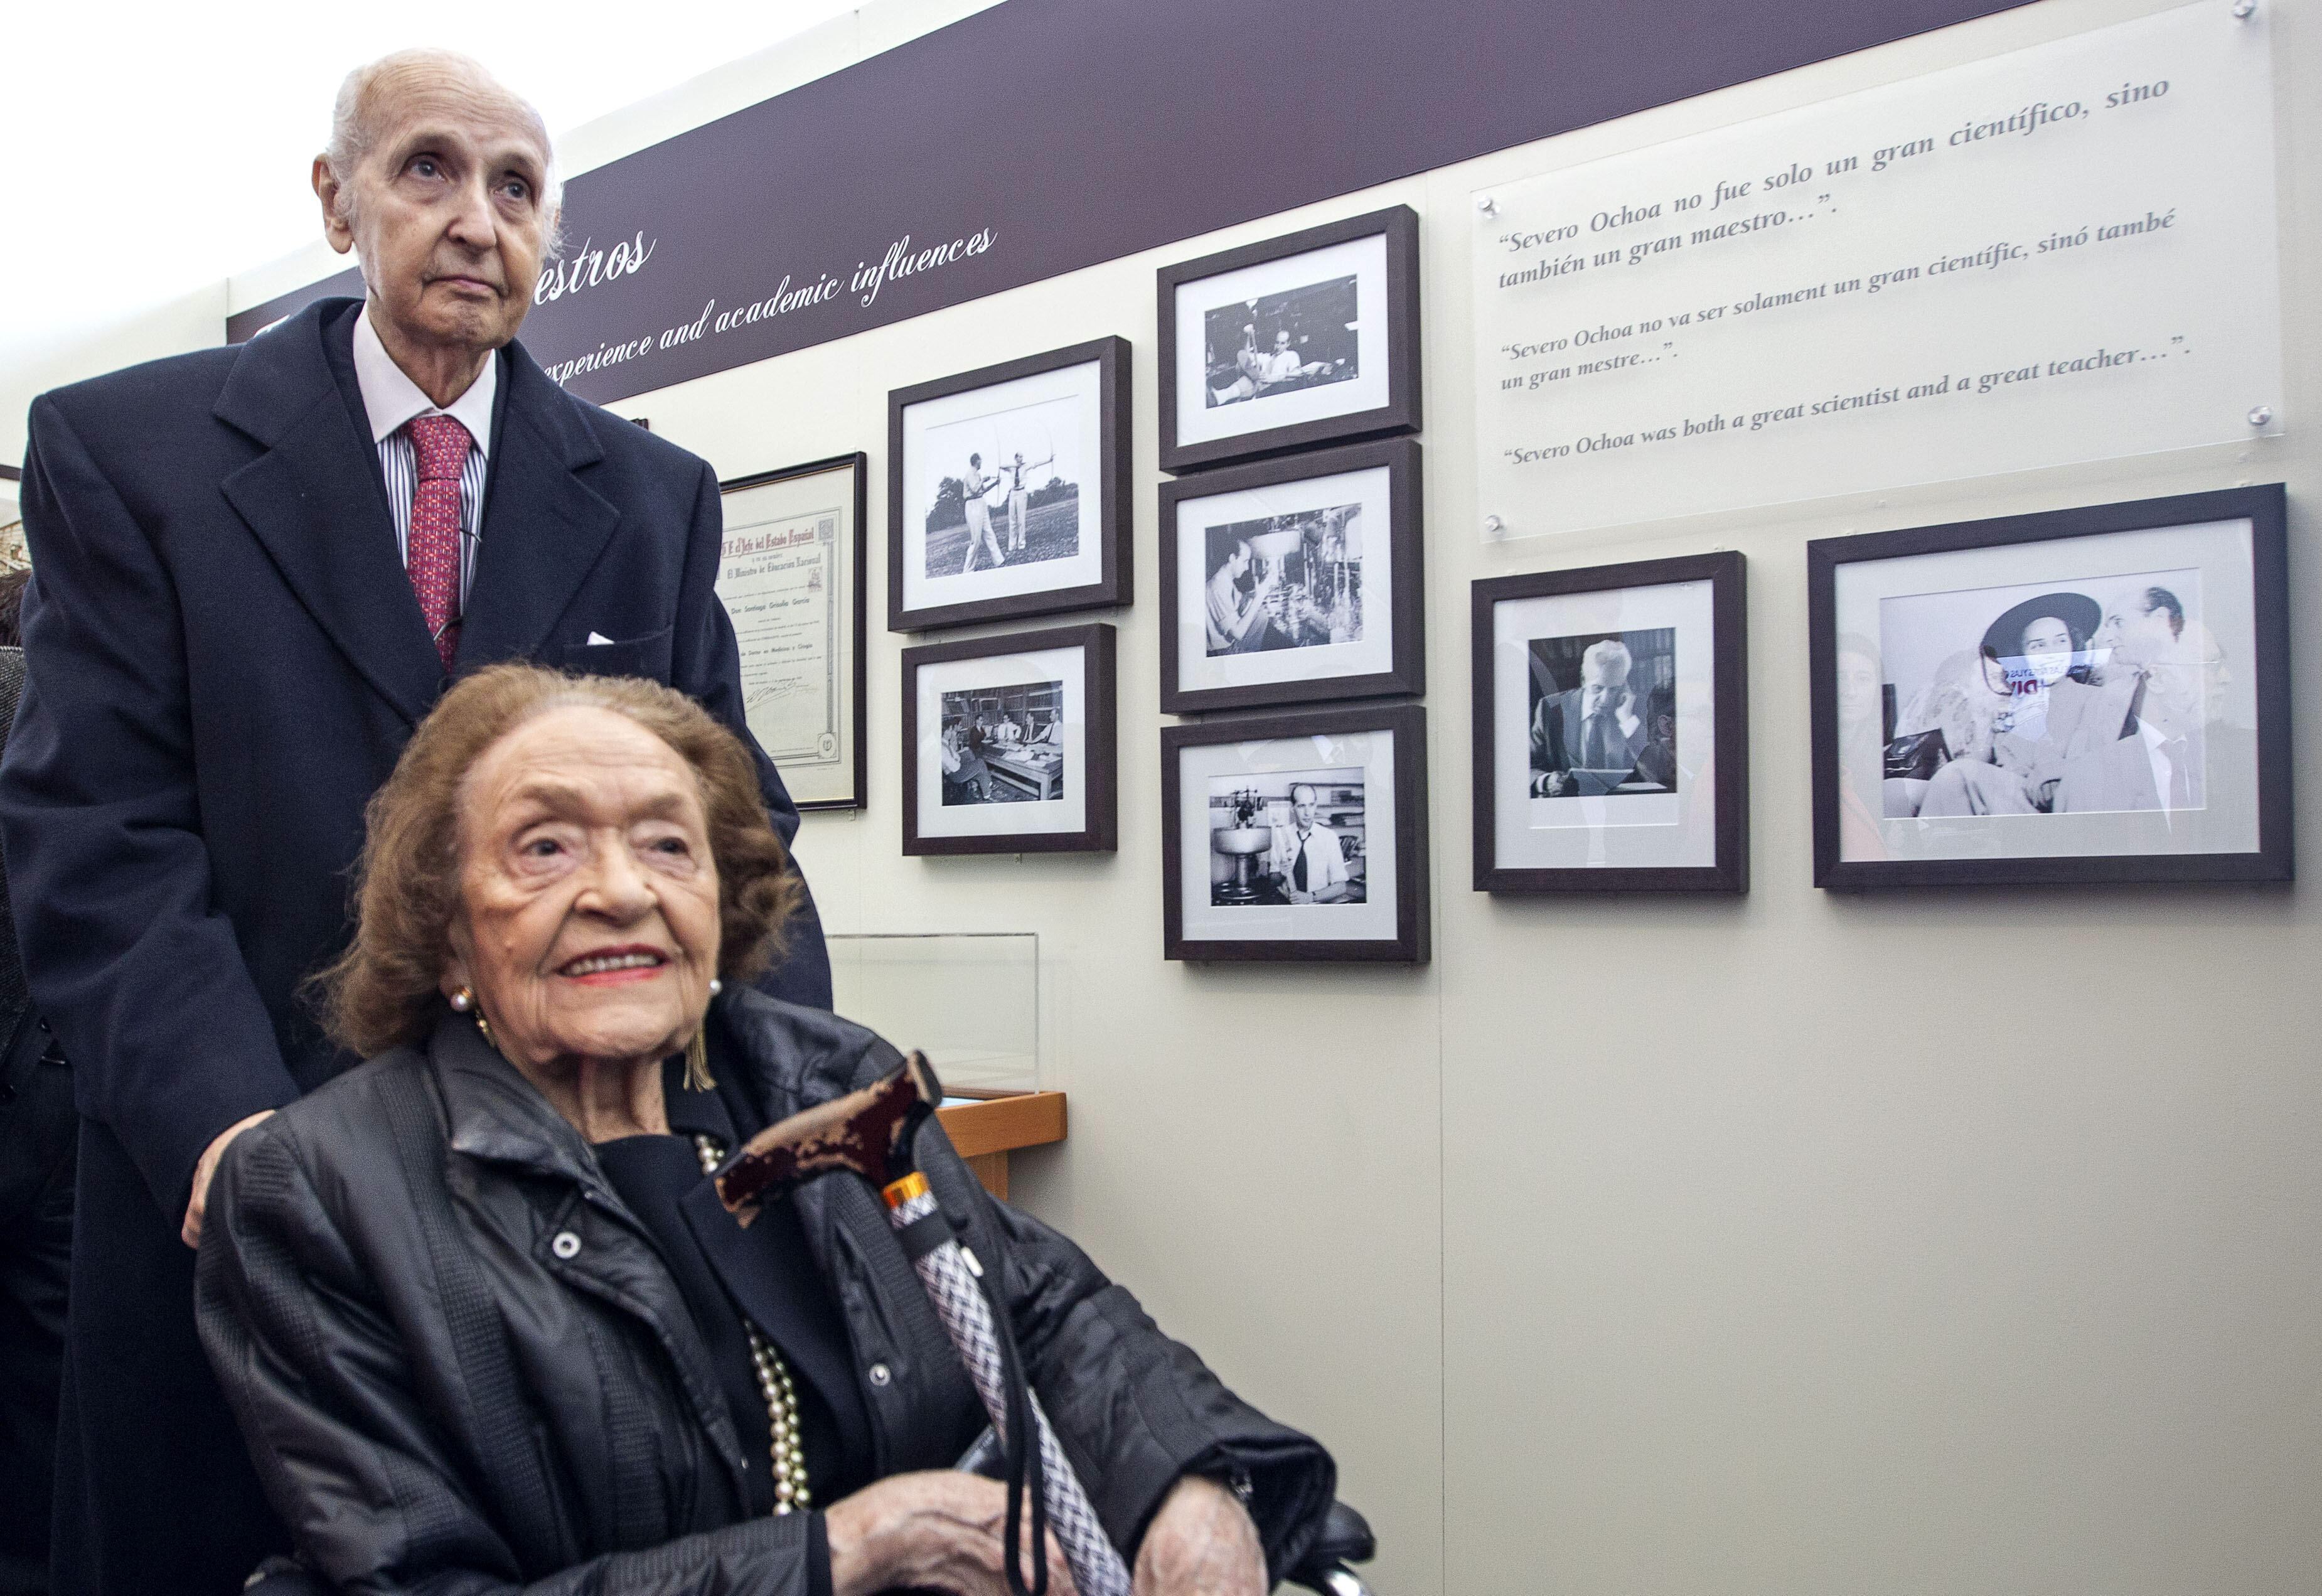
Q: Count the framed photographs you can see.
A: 7